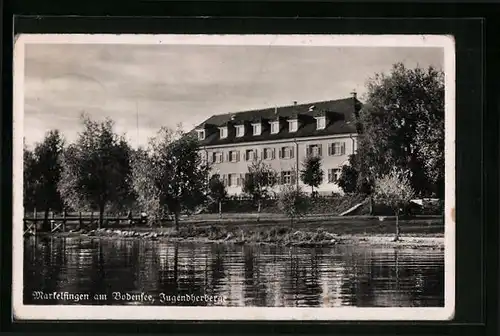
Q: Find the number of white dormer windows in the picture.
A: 7